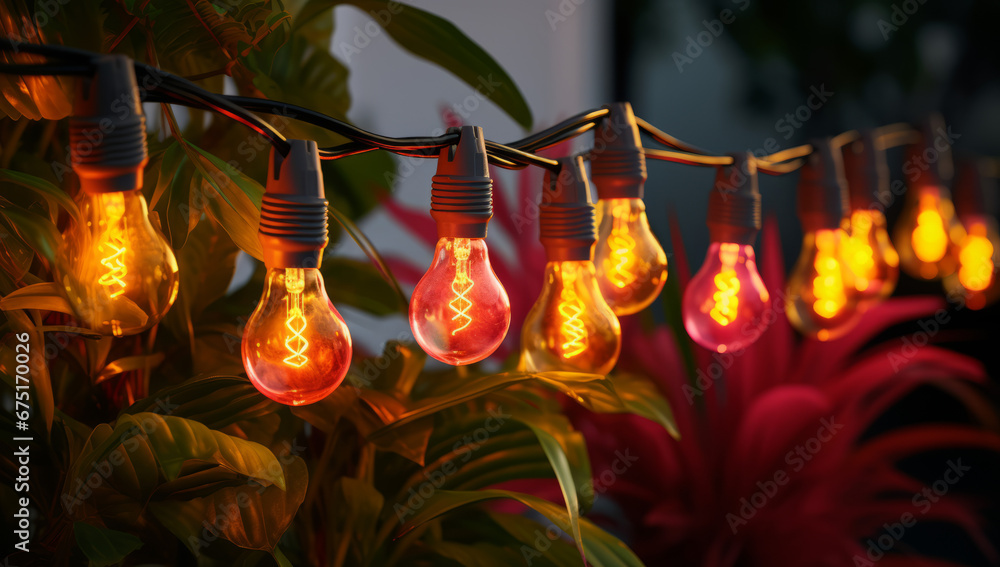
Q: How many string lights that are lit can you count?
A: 10